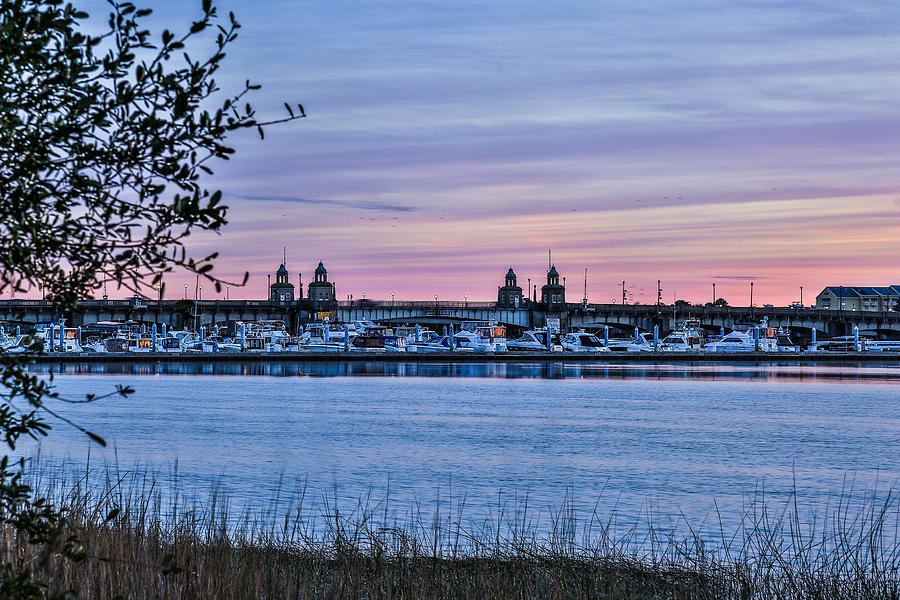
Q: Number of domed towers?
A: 4